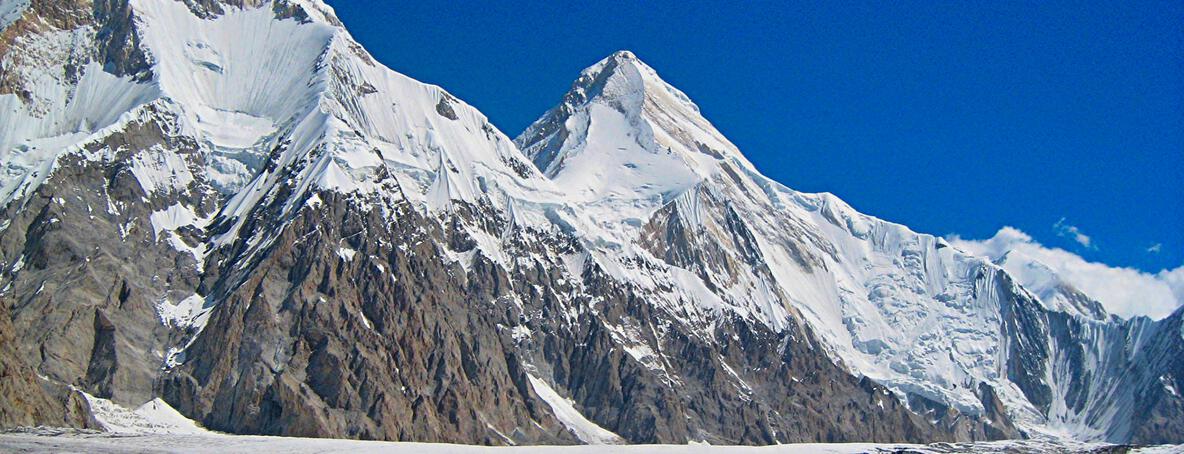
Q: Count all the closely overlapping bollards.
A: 0